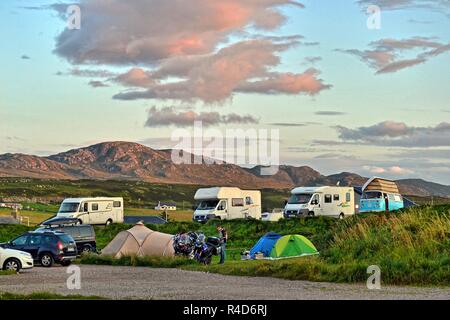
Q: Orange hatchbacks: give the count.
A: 0